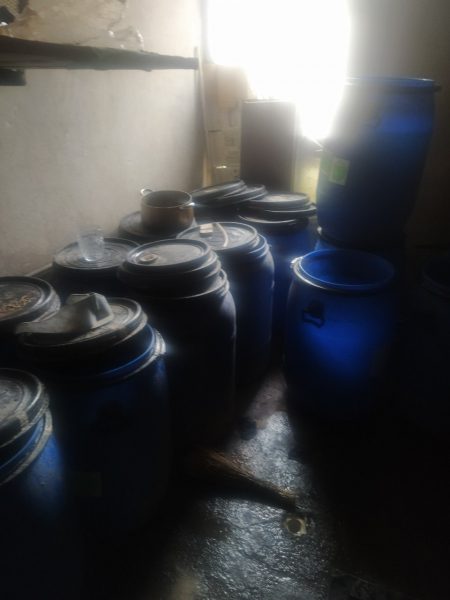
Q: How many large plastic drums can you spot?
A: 13